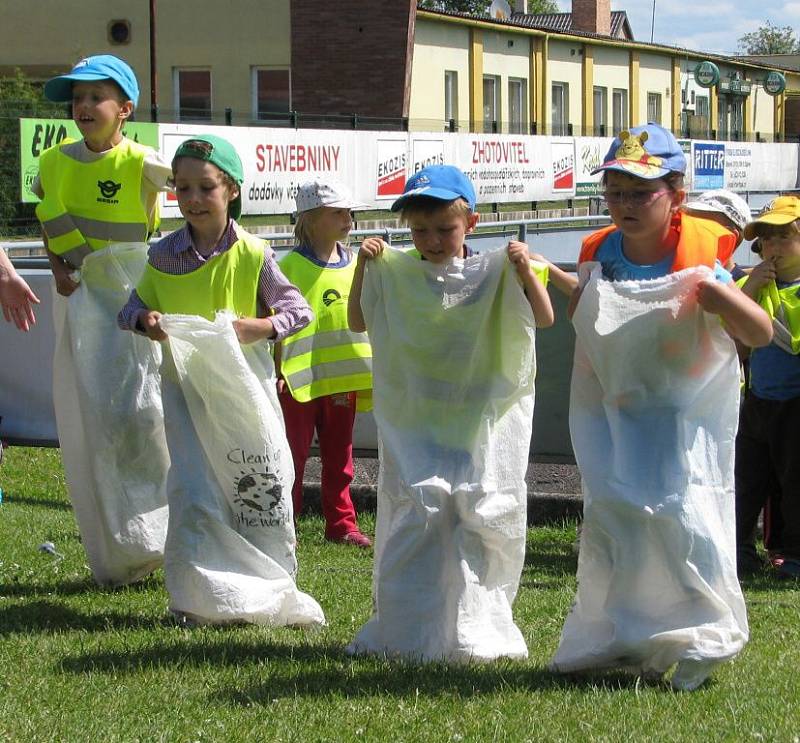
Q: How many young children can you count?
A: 7